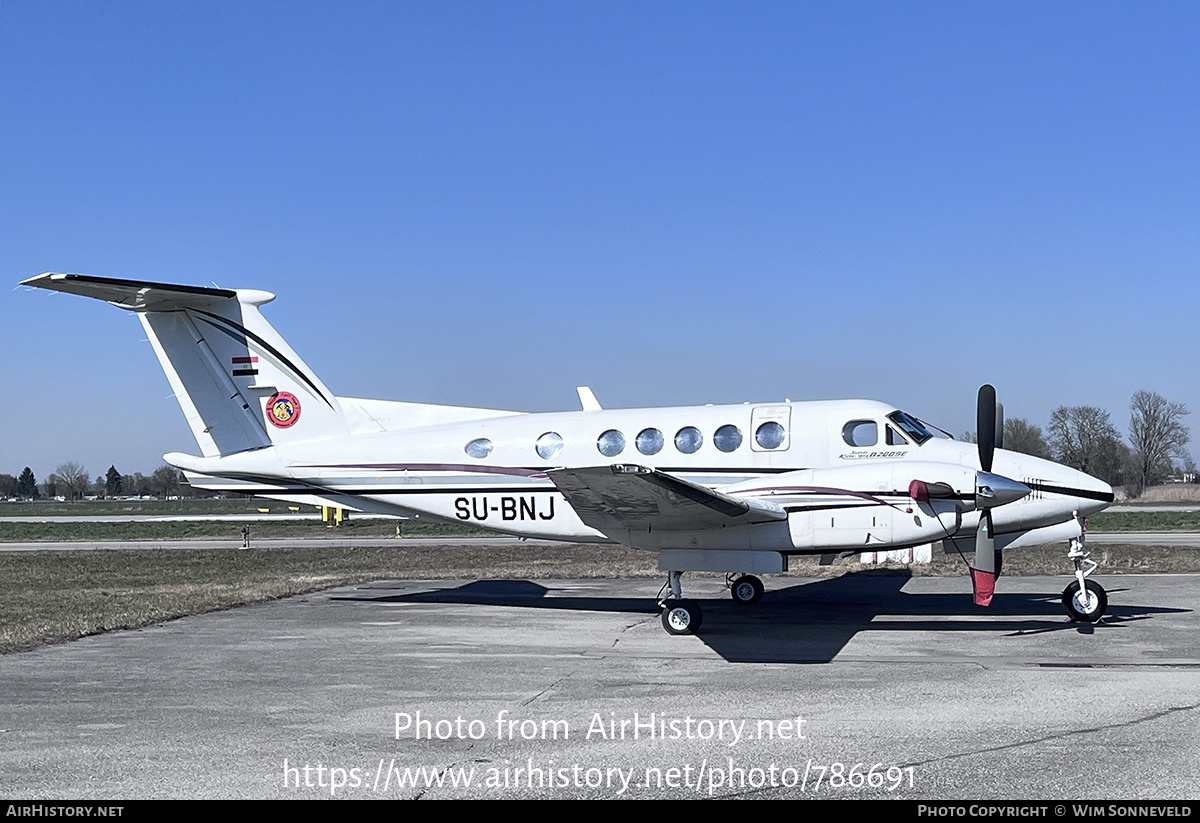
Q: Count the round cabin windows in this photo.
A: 7